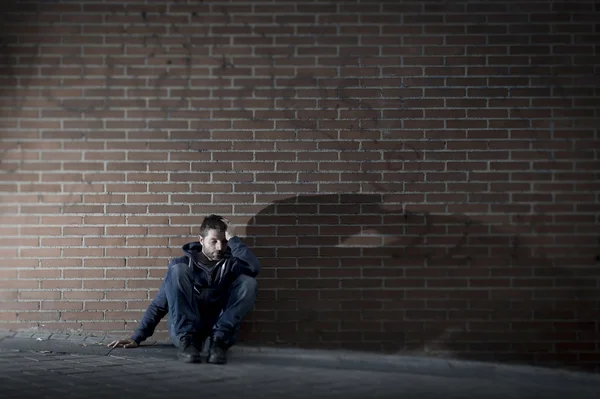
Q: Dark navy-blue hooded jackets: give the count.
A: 1